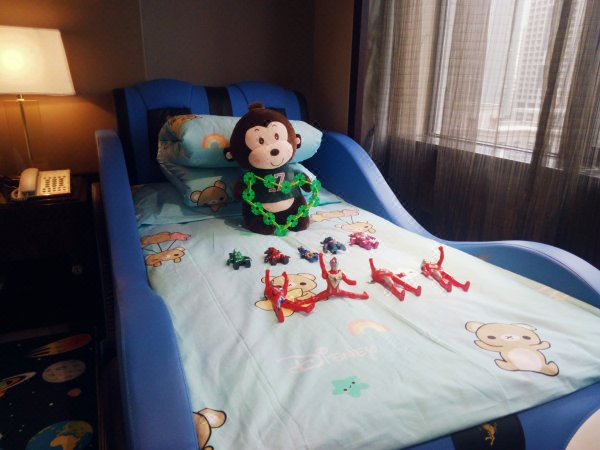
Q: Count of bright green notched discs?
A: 12